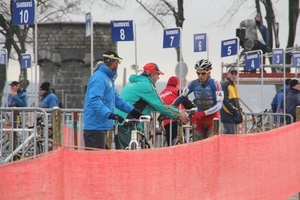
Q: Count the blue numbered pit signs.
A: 11